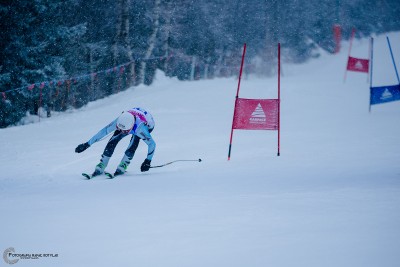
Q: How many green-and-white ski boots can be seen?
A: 2